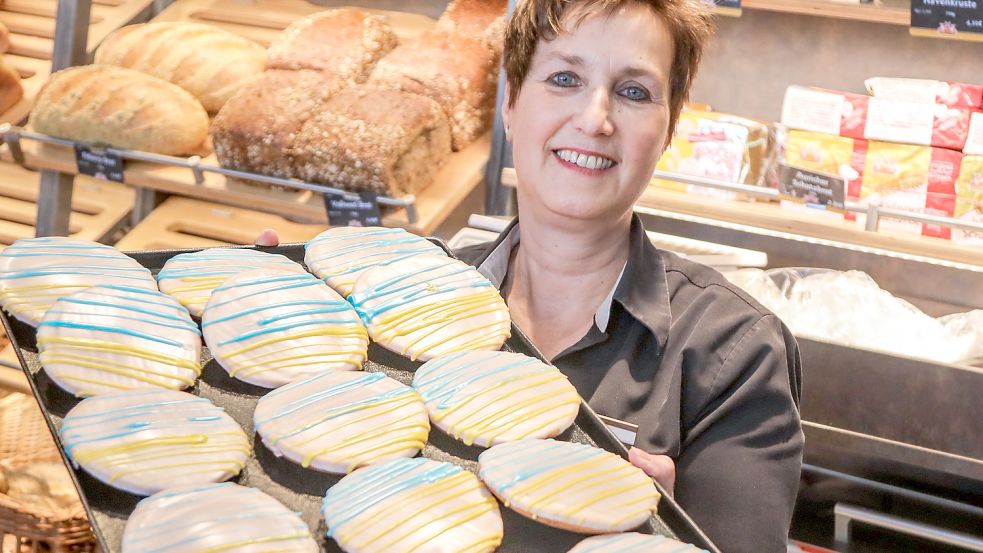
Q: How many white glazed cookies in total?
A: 13